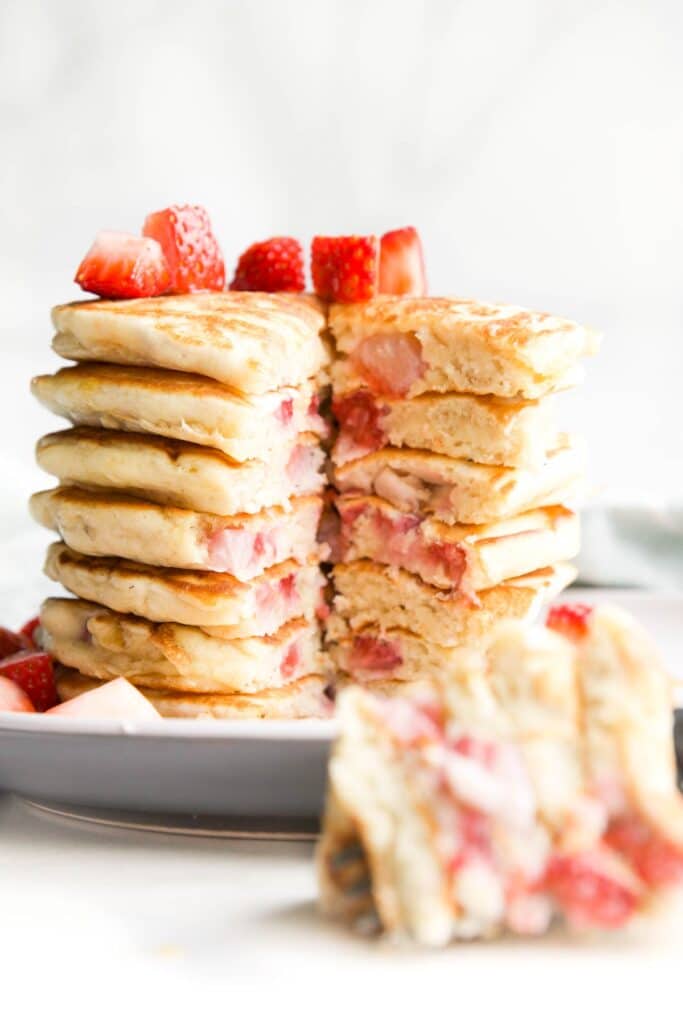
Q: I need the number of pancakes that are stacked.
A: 7